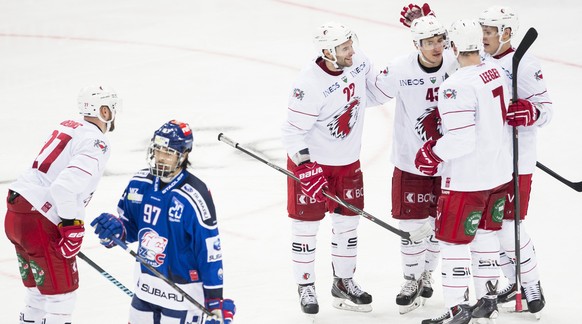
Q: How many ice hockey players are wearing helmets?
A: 6